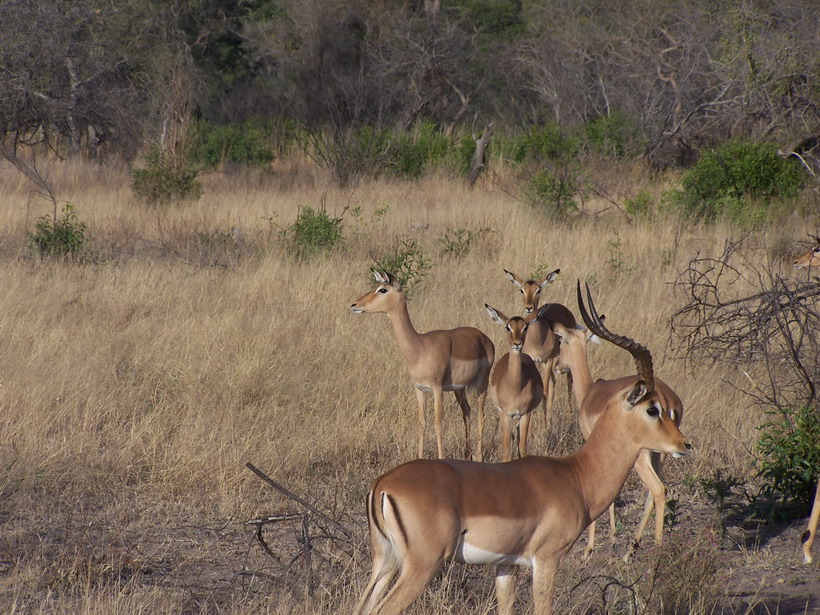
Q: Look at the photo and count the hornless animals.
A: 4